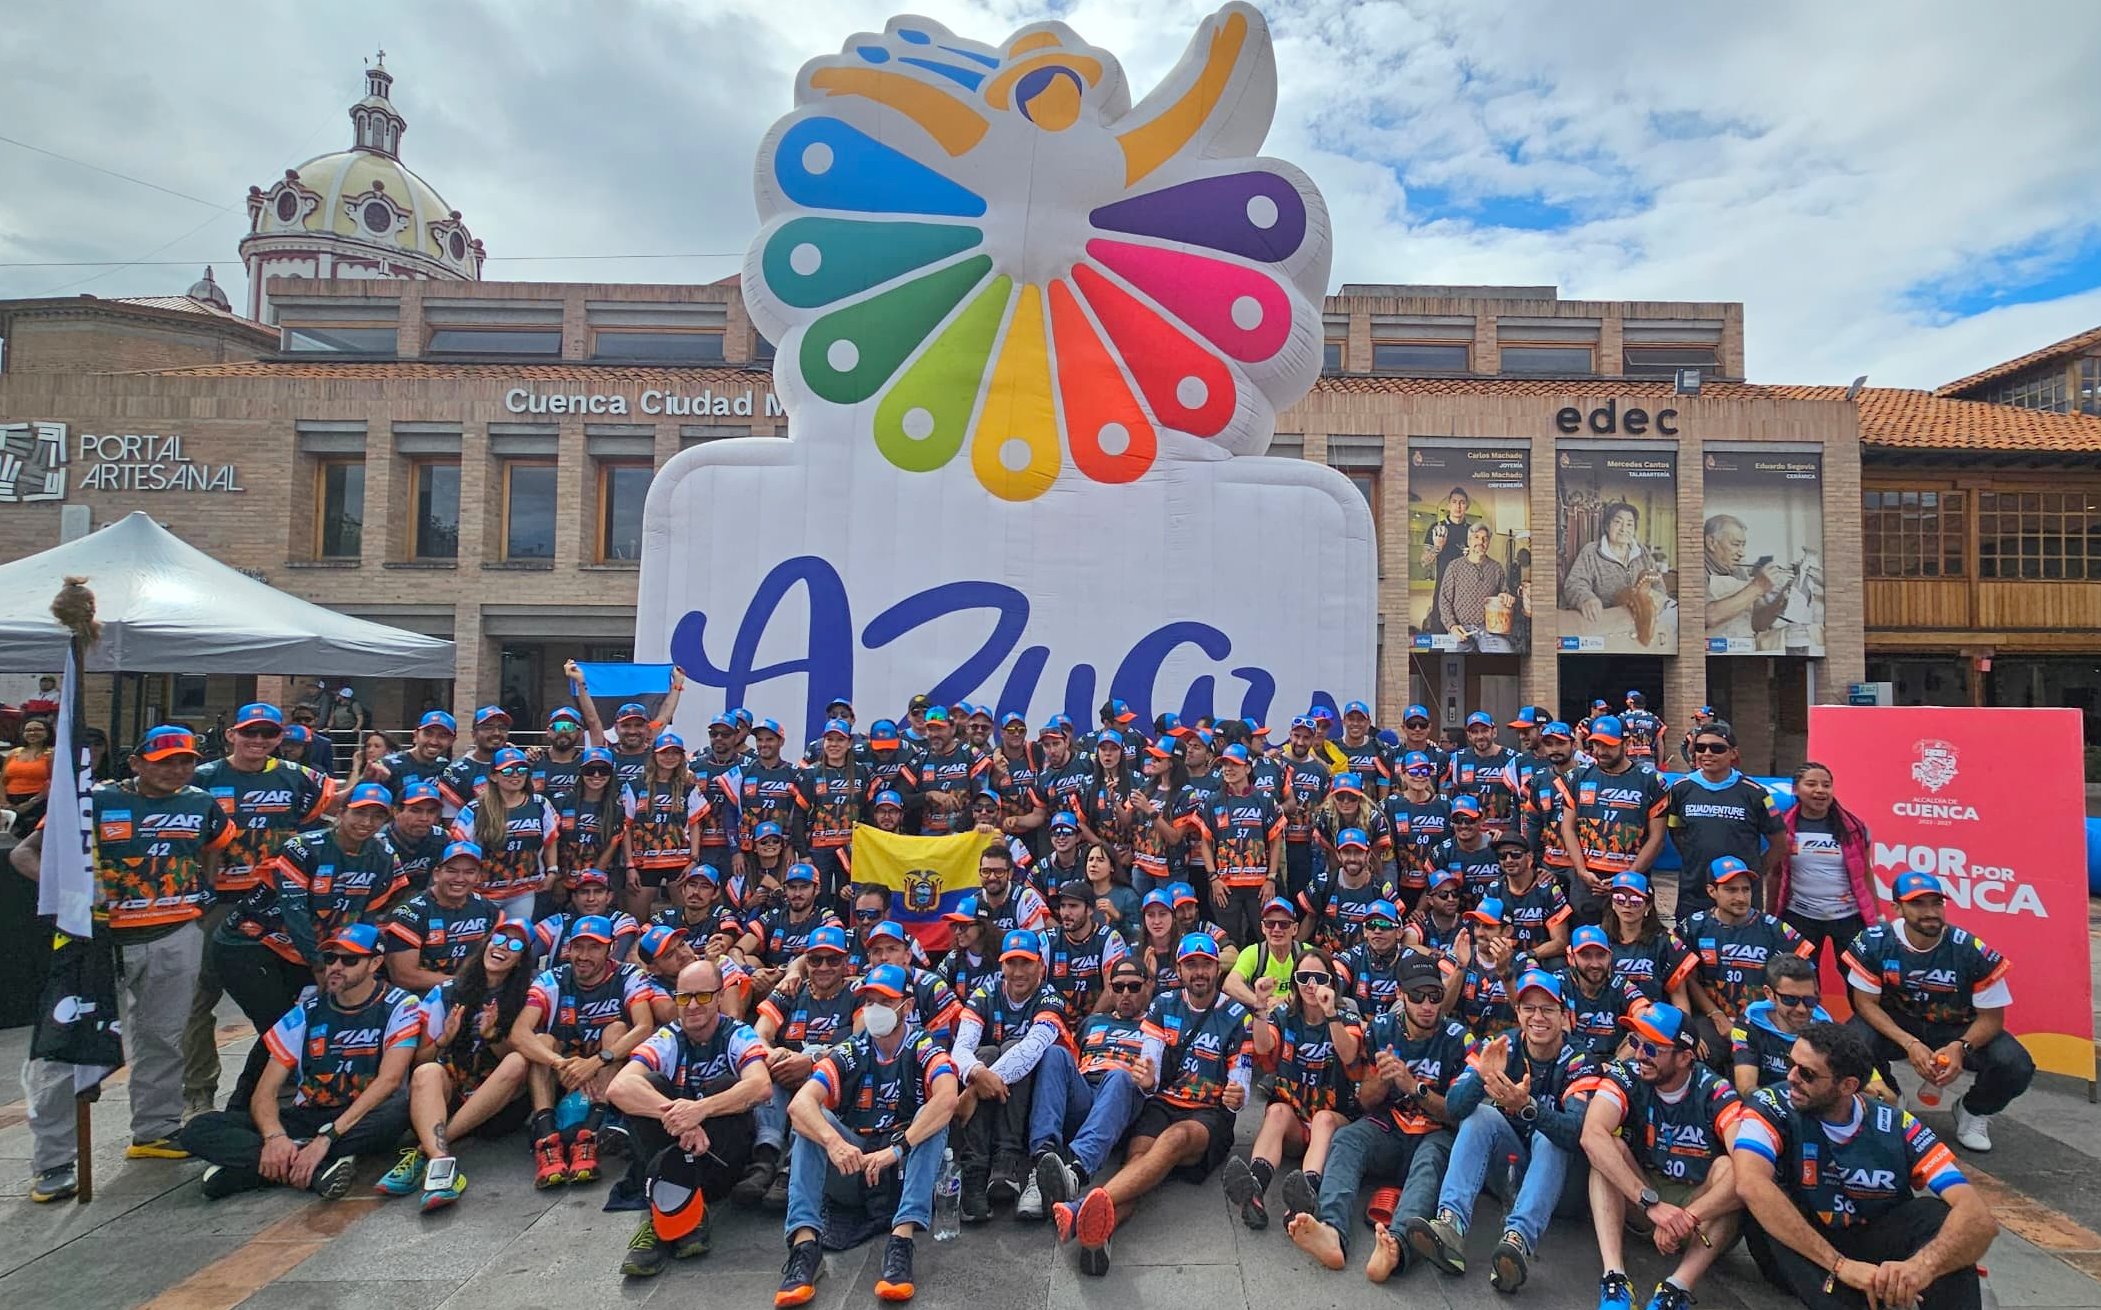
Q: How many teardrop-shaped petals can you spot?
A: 9